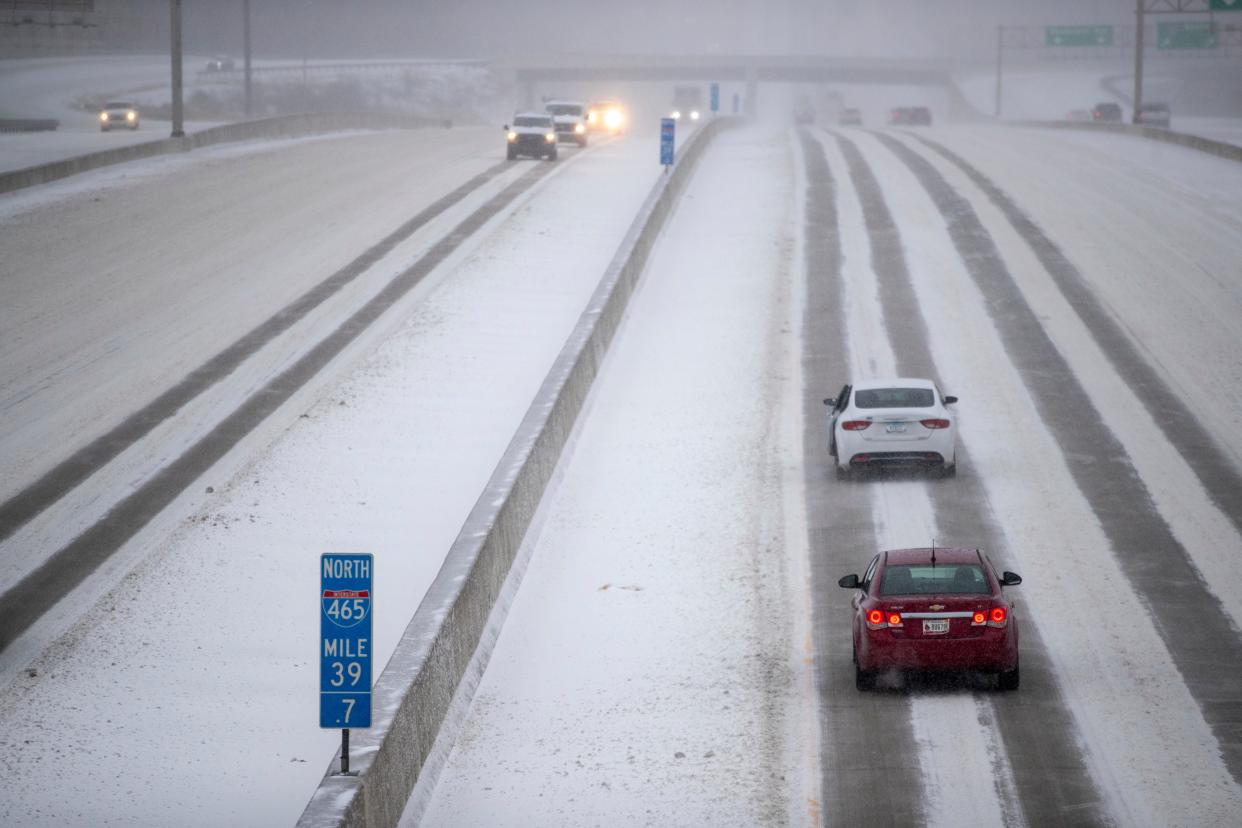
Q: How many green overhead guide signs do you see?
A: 3